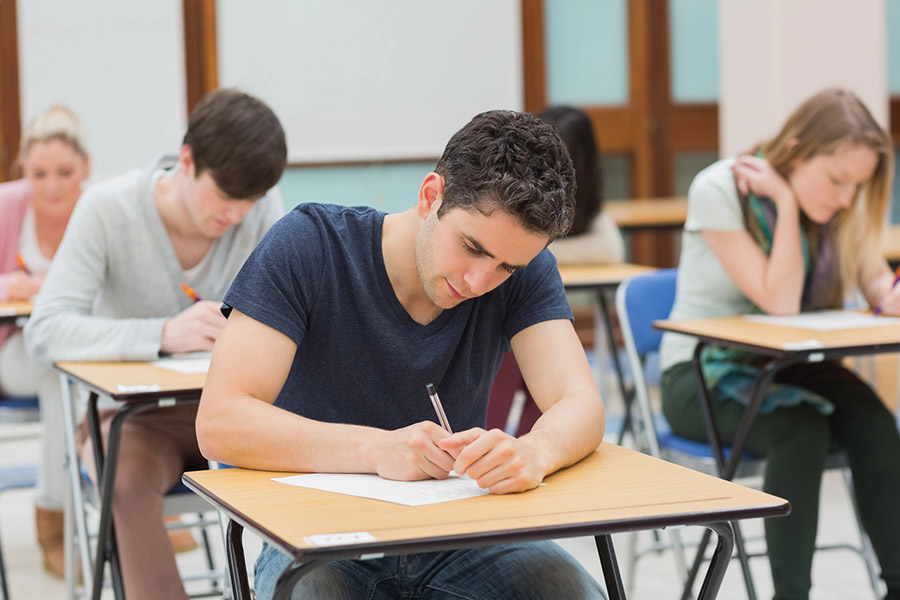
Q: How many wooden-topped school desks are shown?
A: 7